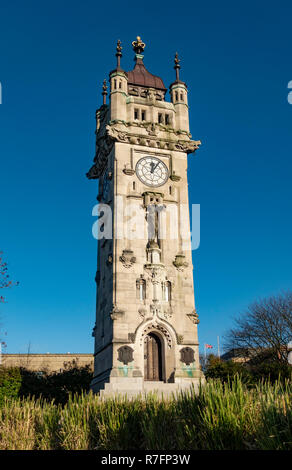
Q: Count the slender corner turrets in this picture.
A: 3